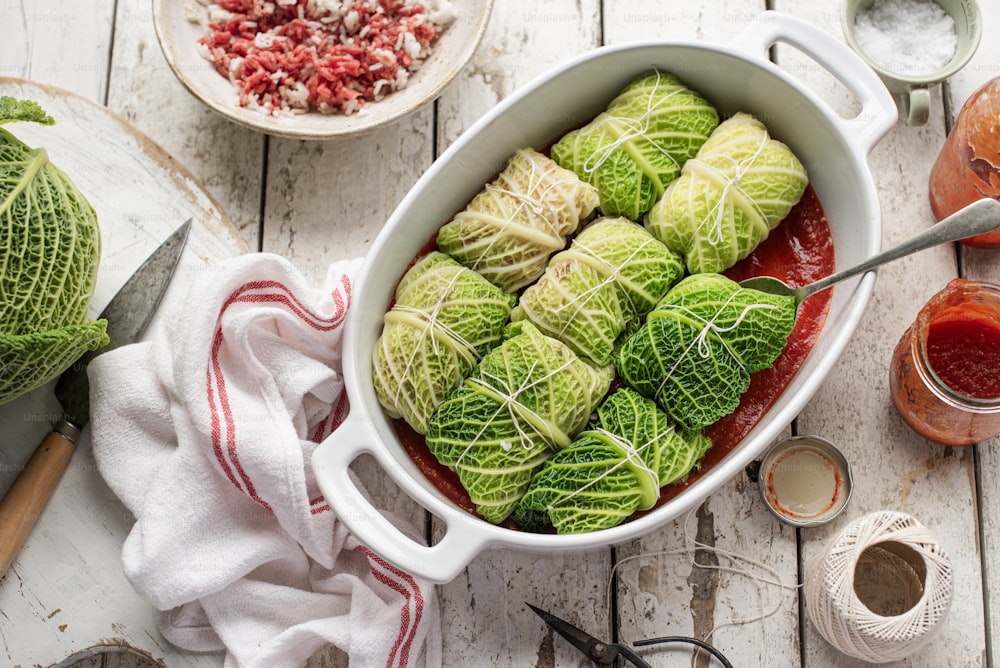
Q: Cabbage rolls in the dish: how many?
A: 8